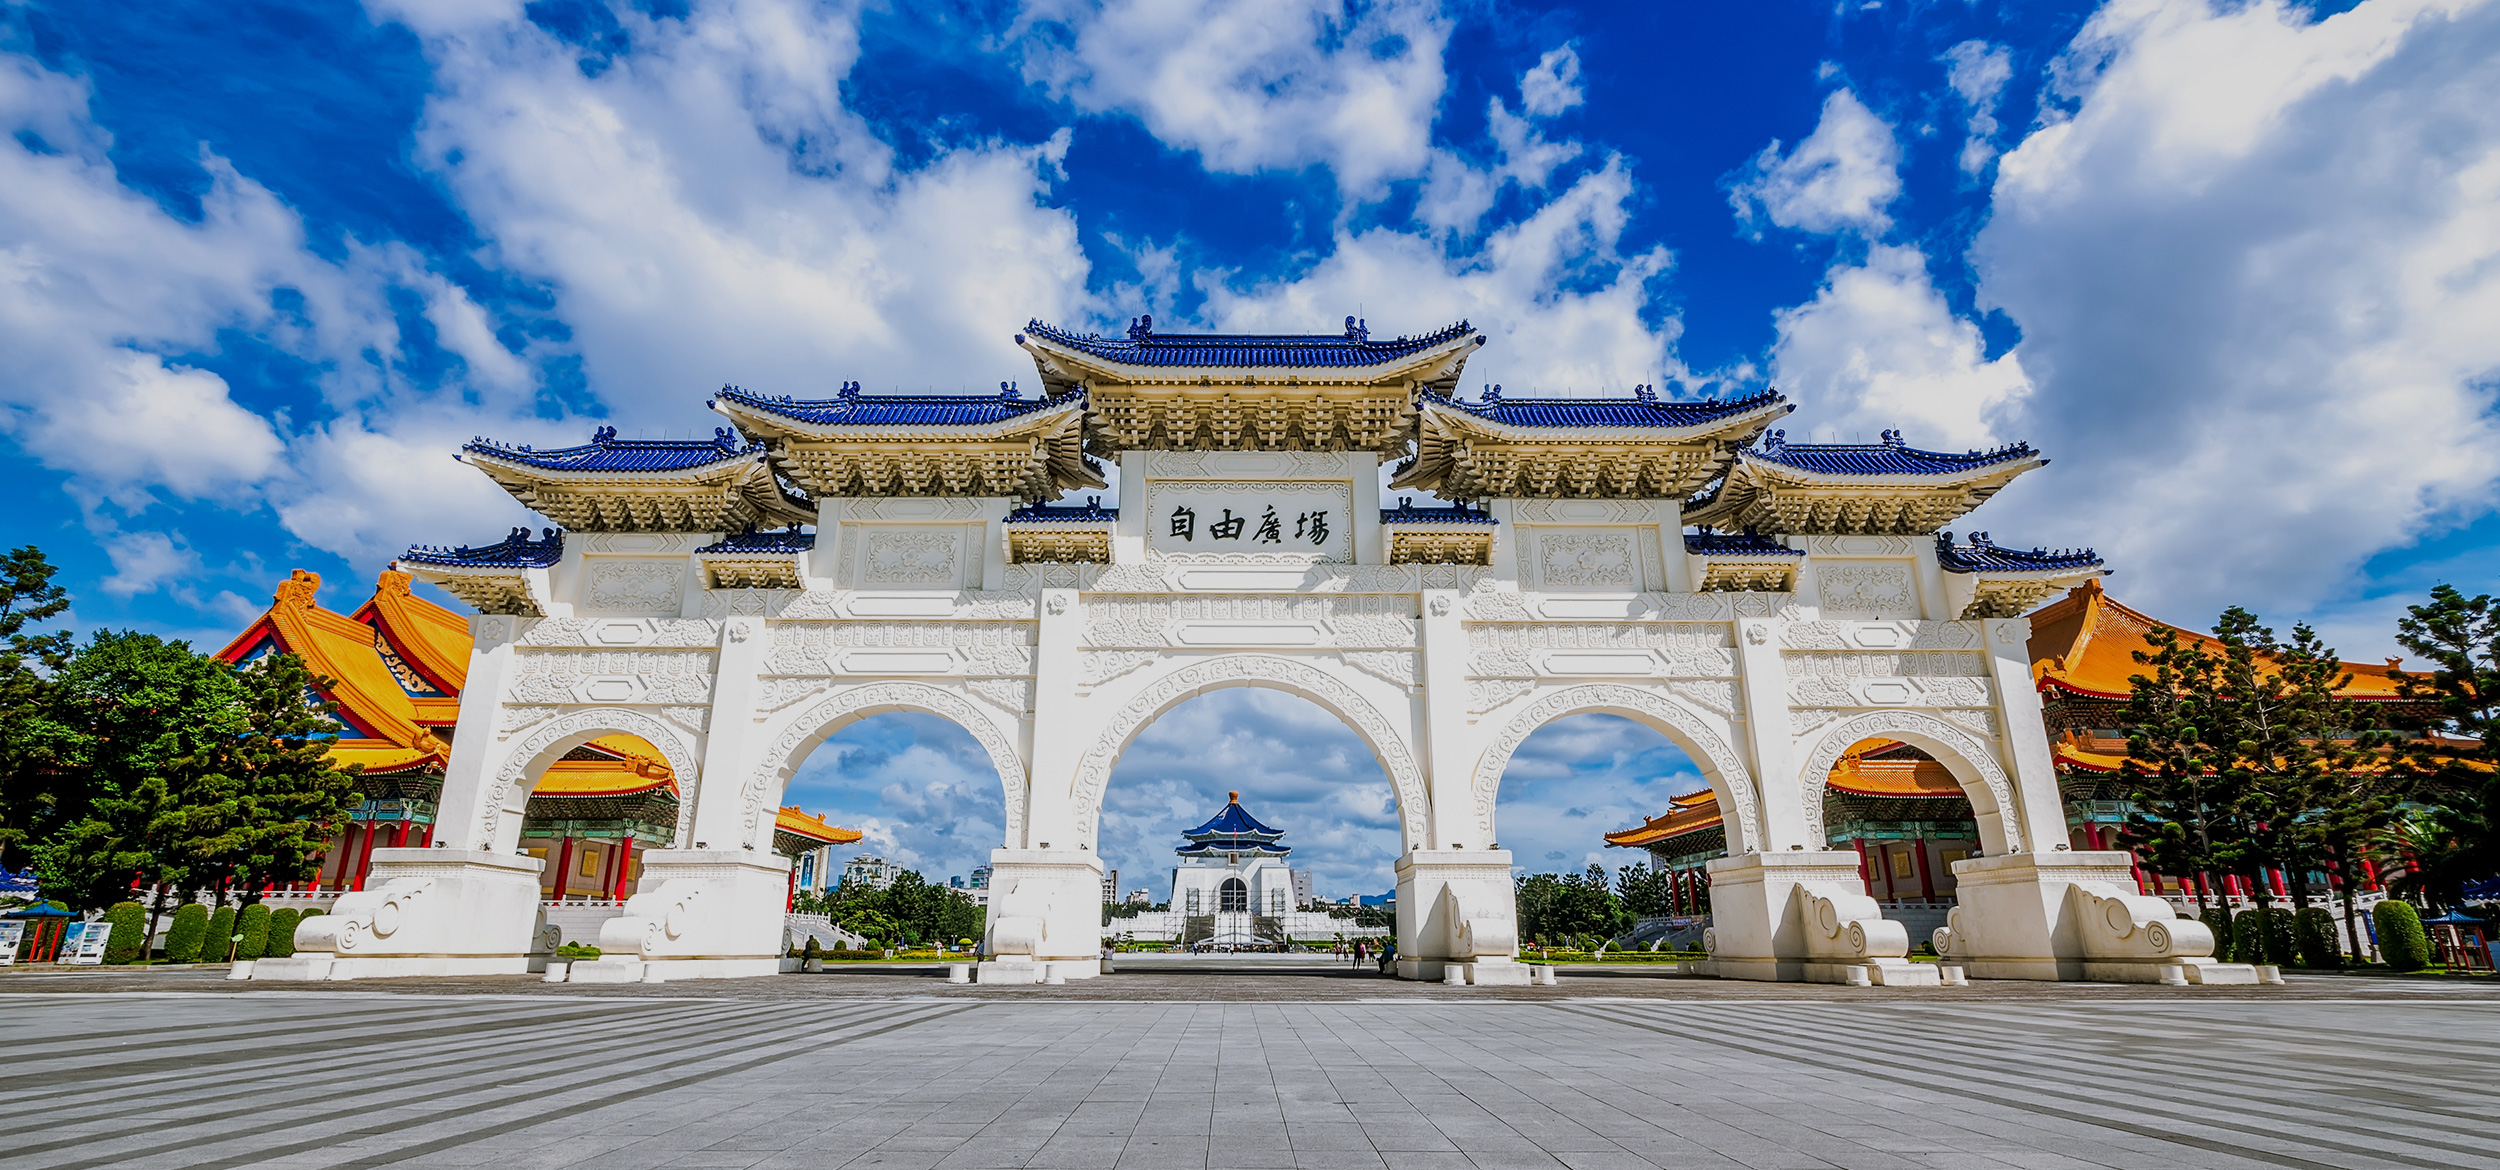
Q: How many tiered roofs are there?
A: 11